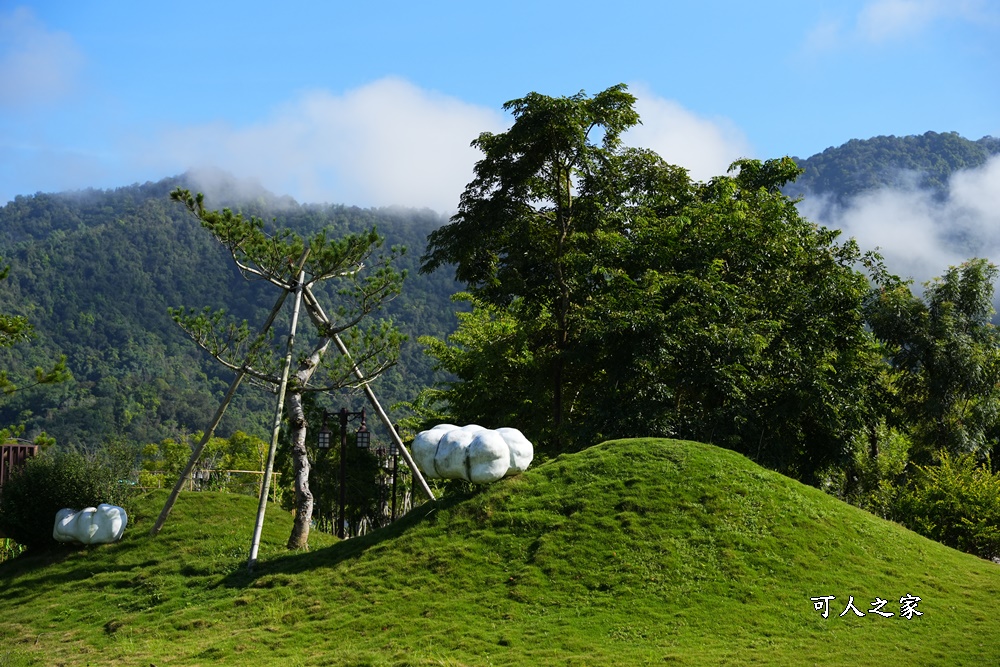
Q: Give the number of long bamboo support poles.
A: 3